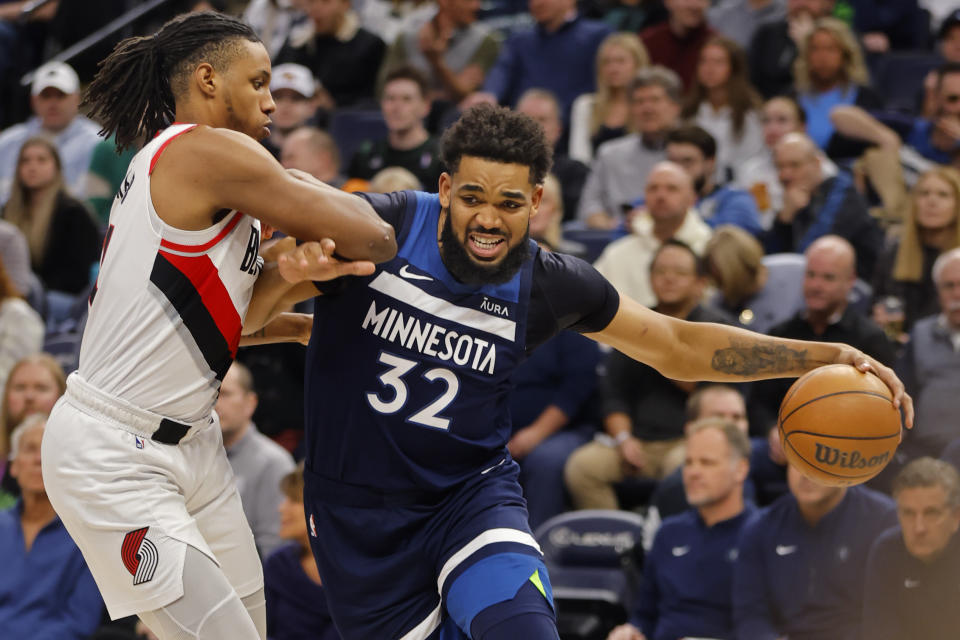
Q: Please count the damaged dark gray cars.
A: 0